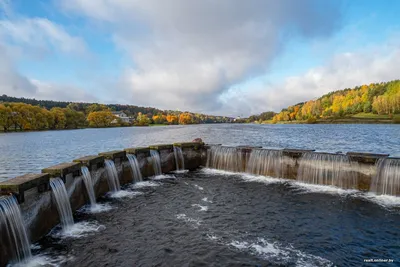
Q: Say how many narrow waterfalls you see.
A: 7